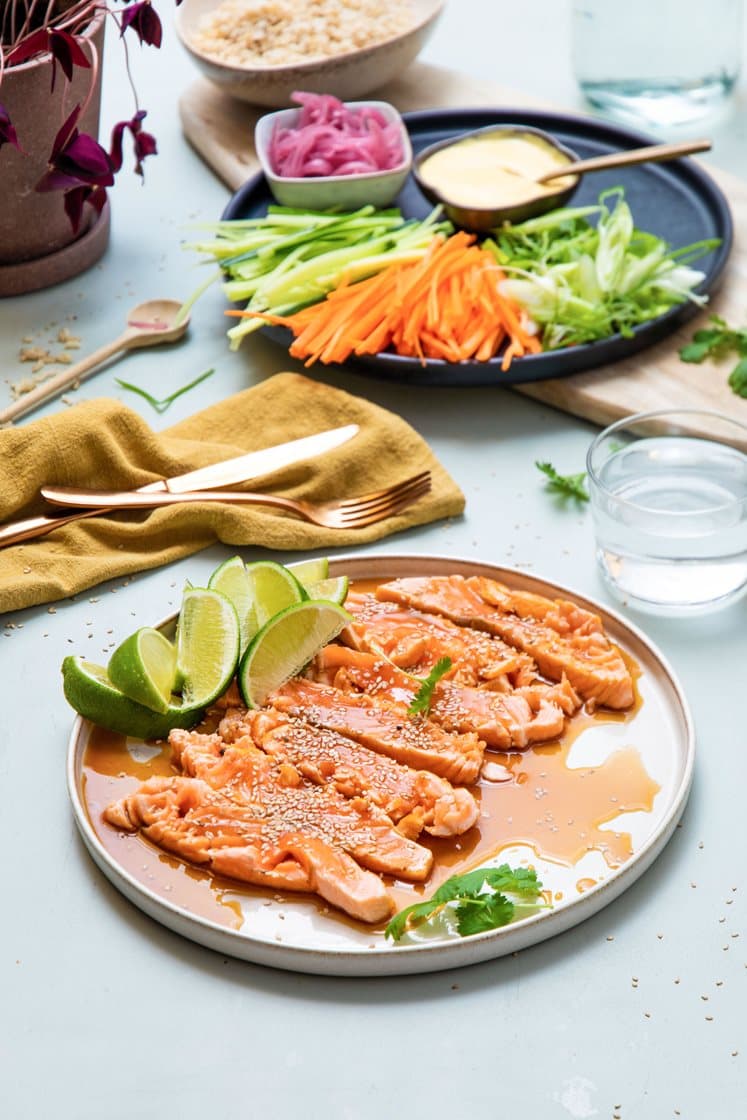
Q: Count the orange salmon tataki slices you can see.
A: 7